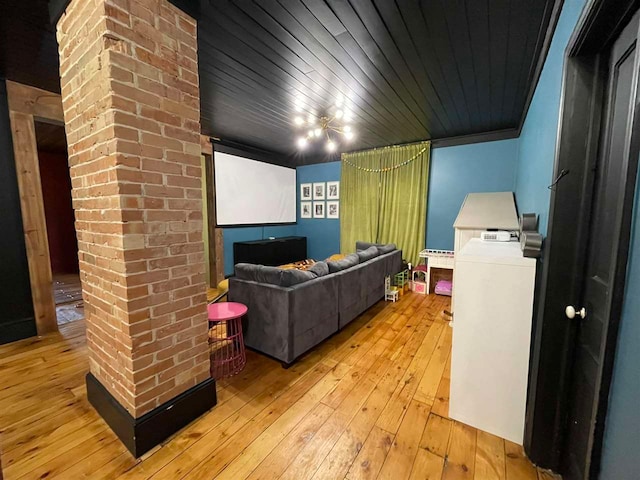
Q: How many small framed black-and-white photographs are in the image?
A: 6